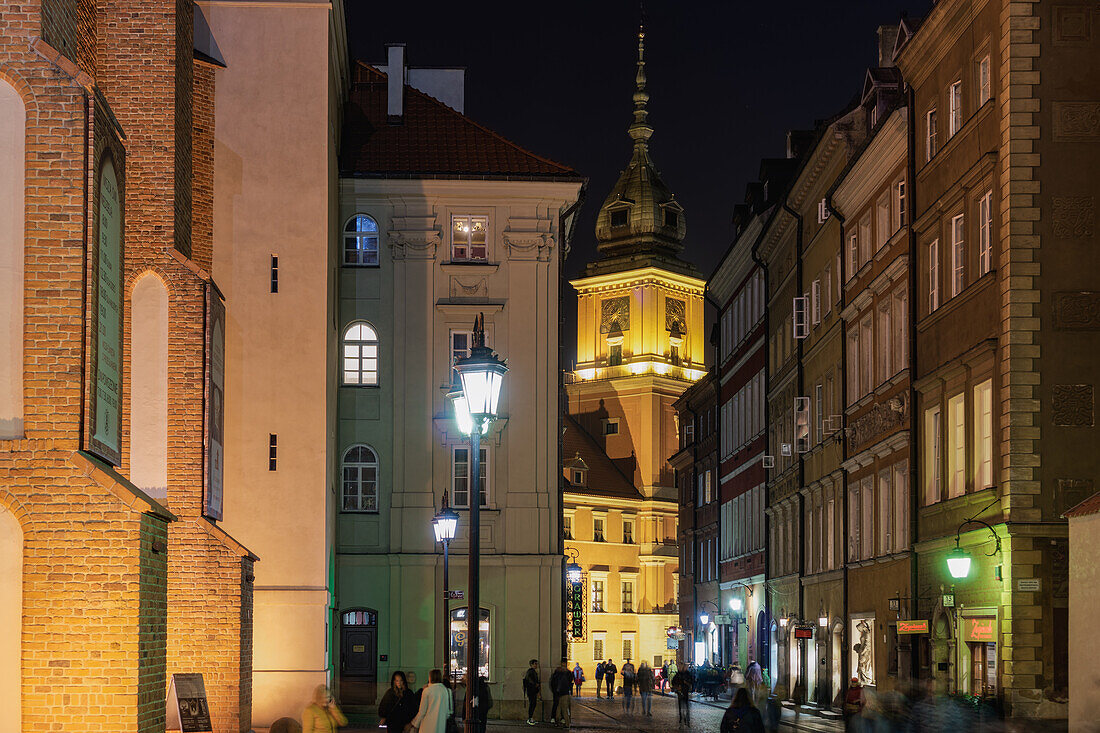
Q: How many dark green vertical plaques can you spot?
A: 2